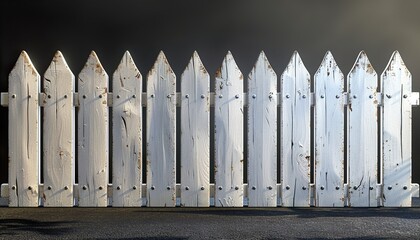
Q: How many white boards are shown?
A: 12